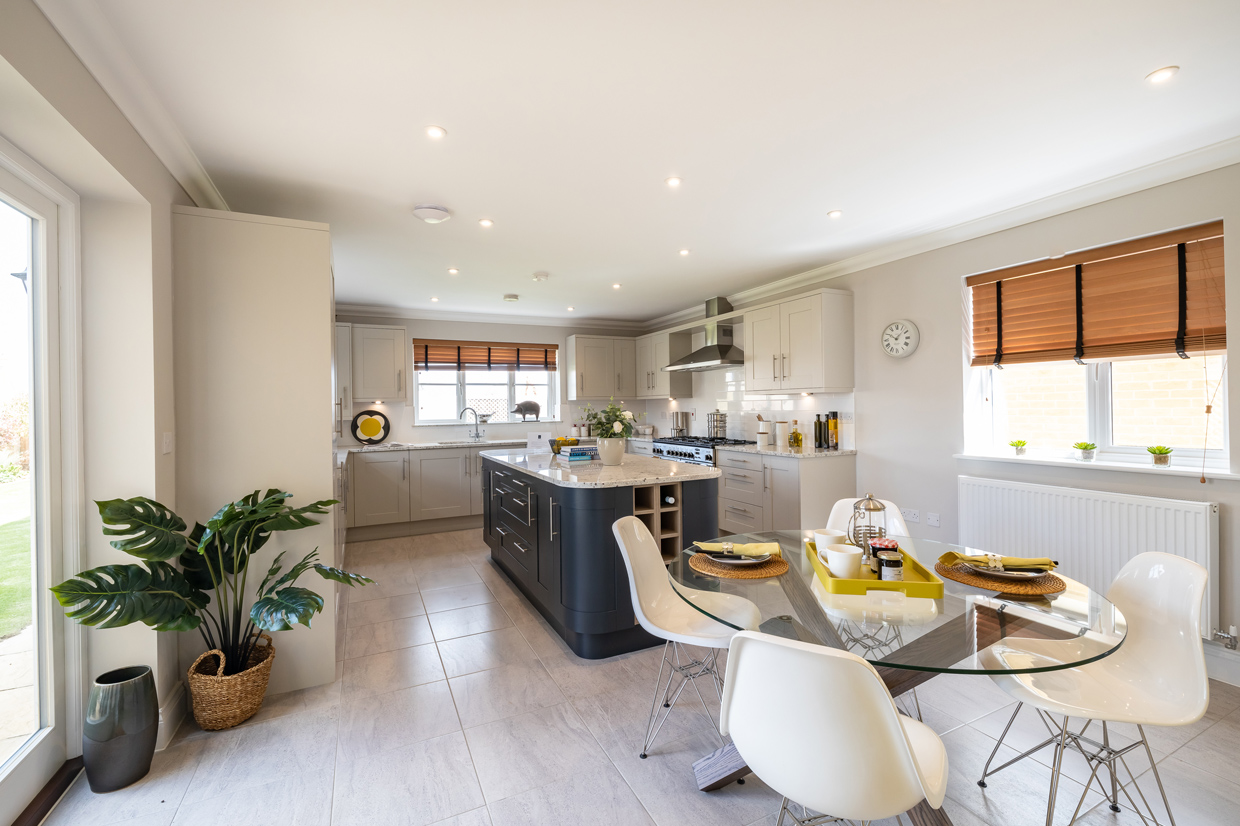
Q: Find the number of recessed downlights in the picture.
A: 10